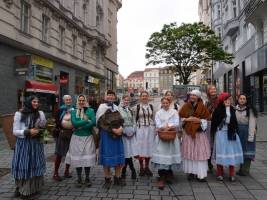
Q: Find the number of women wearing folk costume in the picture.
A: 12